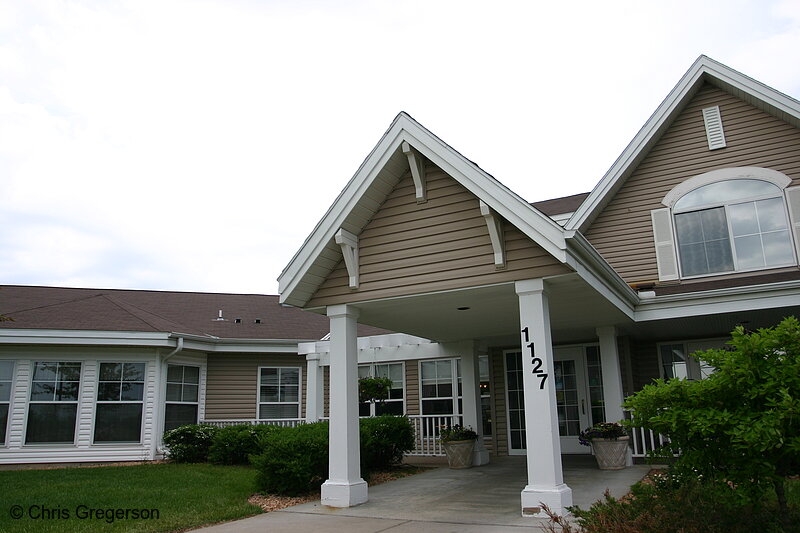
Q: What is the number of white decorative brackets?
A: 3